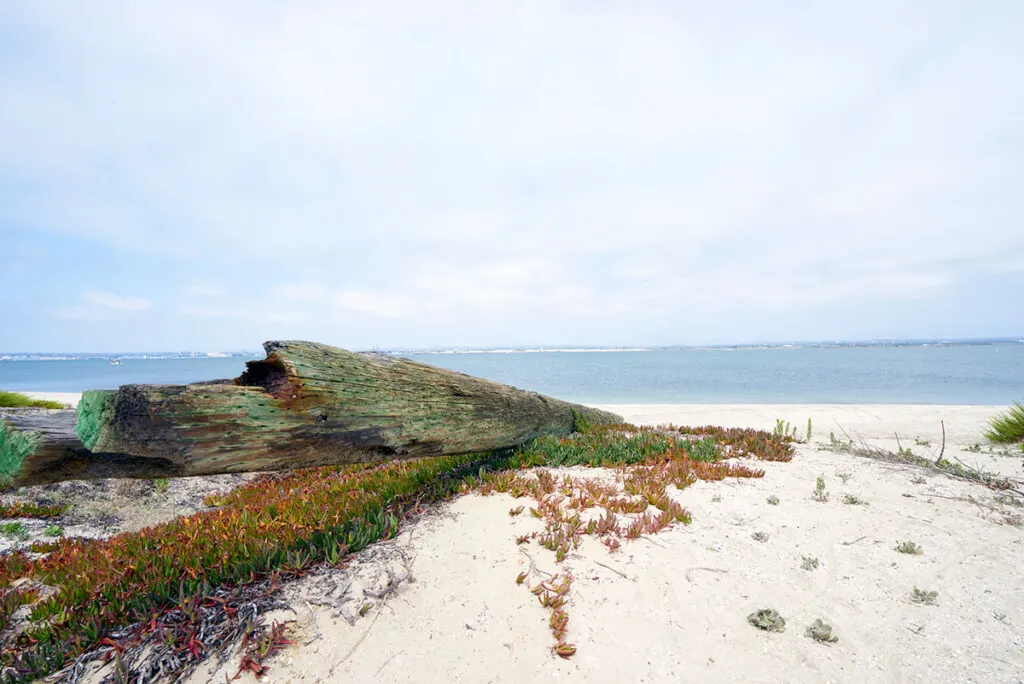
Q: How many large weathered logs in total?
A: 2